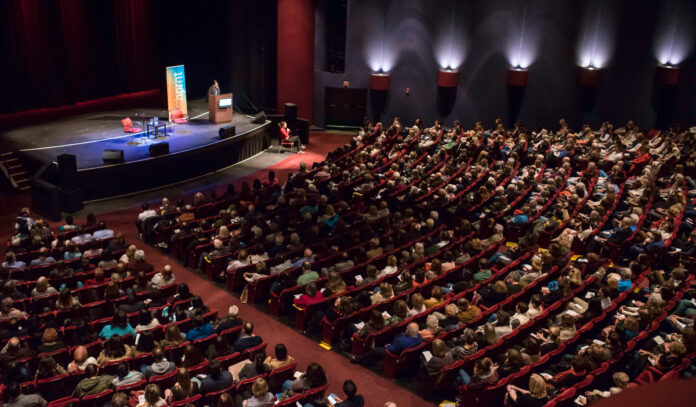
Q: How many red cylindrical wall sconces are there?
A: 5